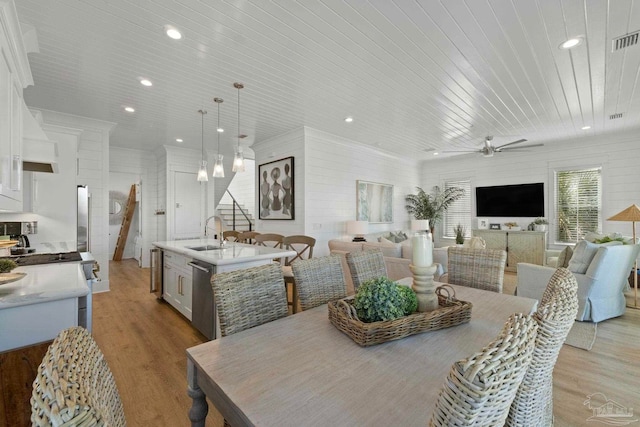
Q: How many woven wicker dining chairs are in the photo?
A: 7